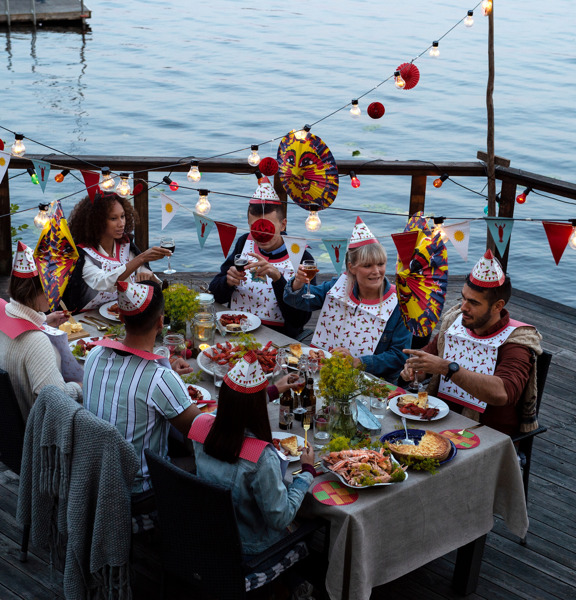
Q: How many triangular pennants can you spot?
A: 12